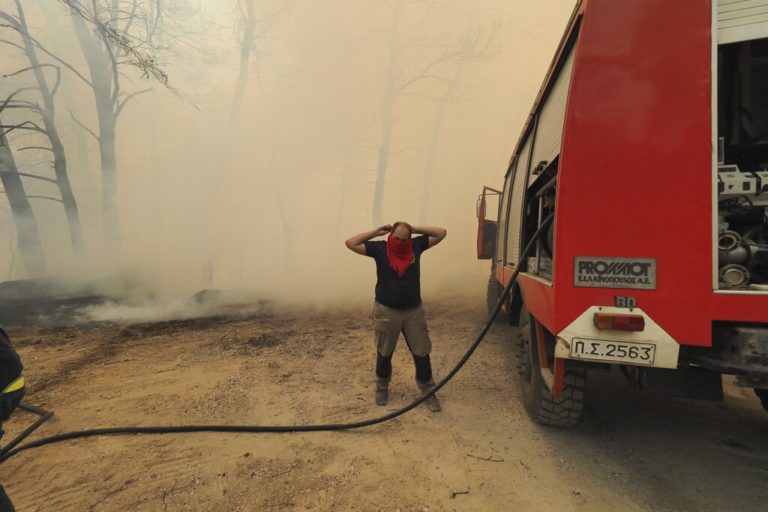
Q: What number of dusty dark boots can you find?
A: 2